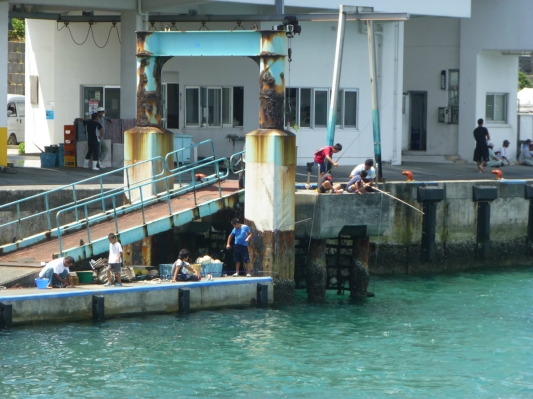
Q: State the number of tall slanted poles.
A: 2